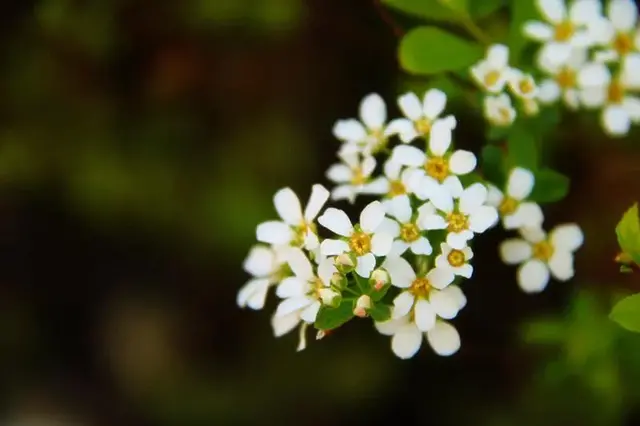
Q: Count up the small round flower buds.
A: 5